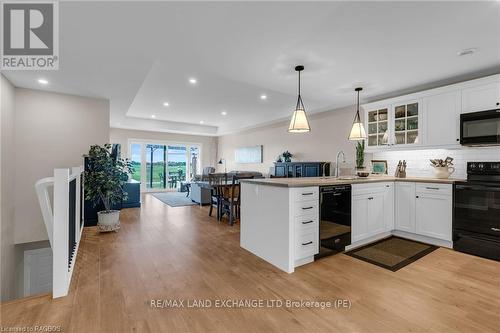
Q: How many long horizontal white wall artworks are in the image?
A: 1